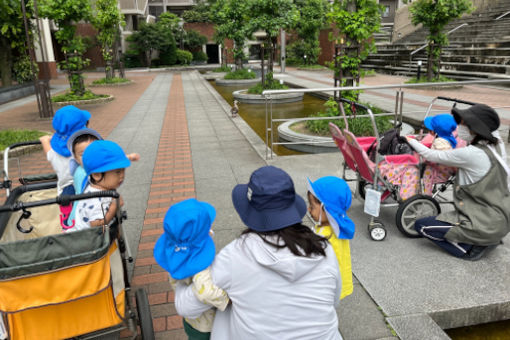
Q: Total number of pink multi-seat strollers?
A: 1